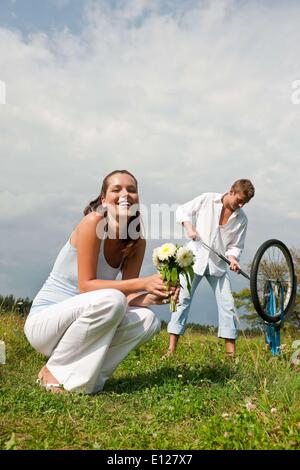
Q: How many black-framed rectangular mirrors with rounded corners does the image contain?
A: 0